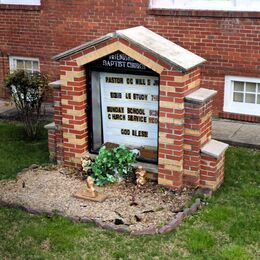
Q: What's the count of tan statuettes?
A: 2